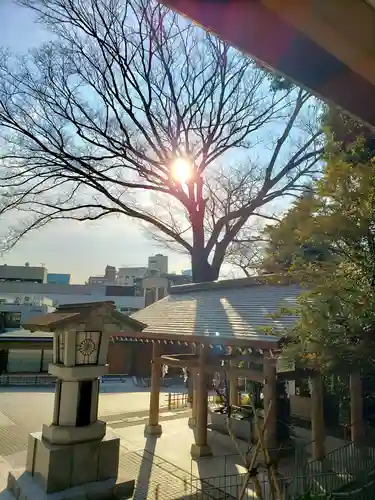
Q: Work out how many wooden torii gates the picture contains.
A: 0